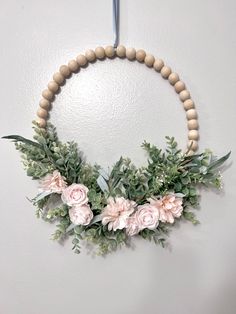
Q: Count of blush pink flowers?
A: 7